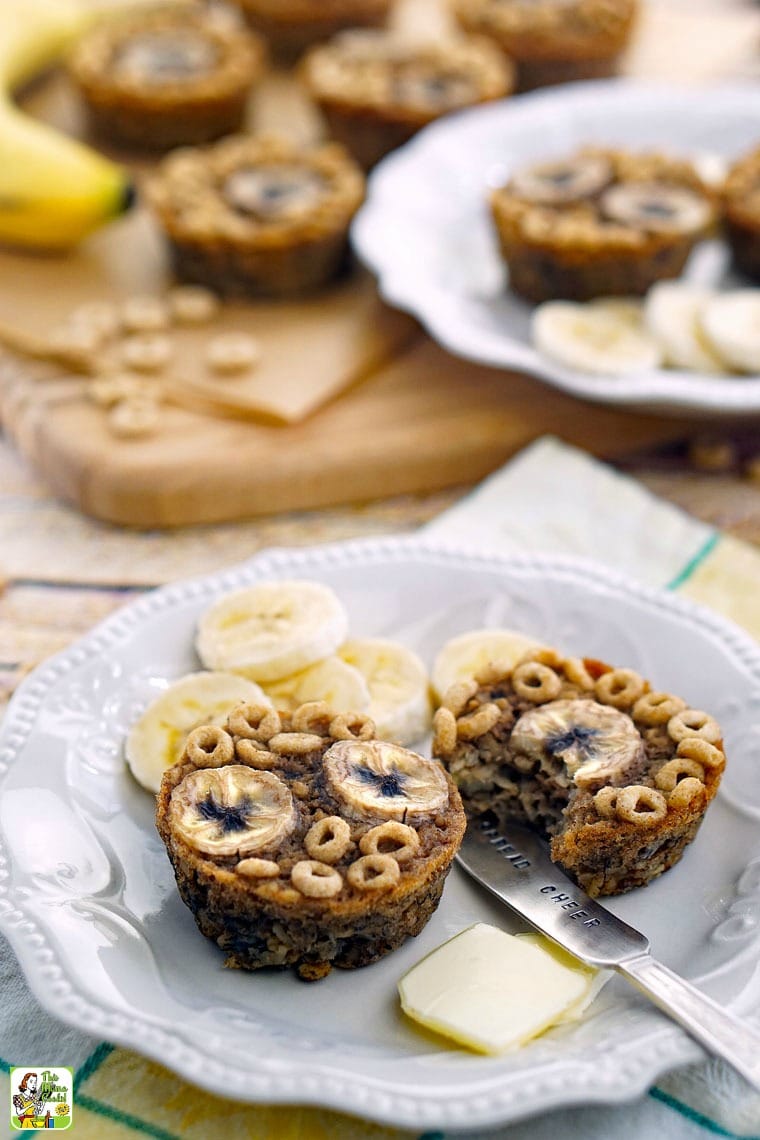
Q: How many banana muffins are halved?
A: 1